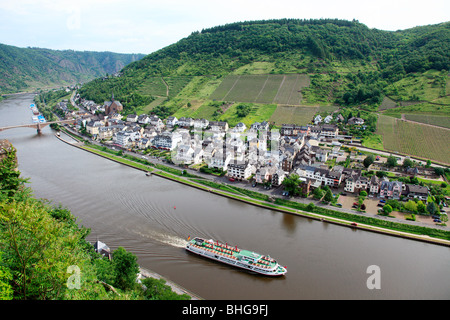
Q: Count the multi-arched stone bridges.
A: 1